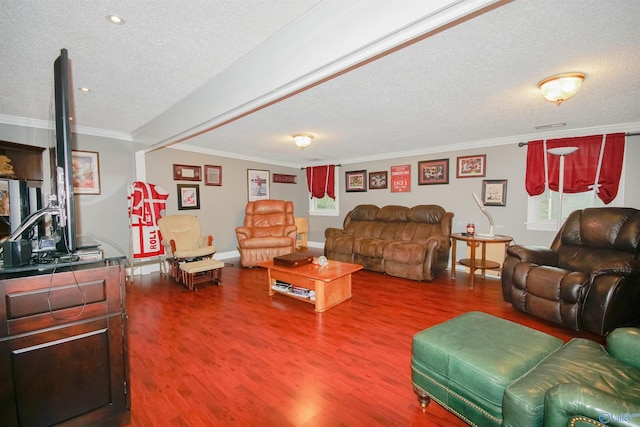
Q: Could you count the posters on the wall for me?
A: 12